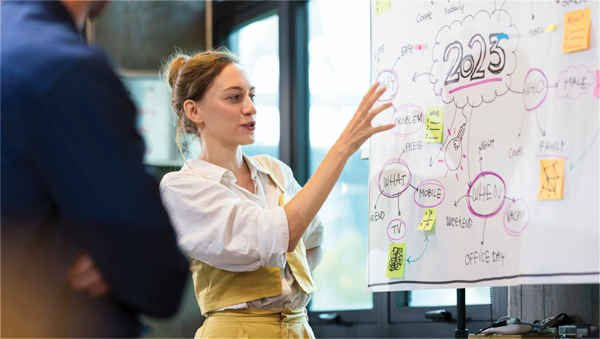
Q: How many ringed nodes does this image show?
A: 8